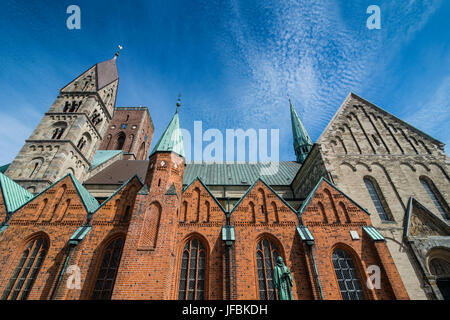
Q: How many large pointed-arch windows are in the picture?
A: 5